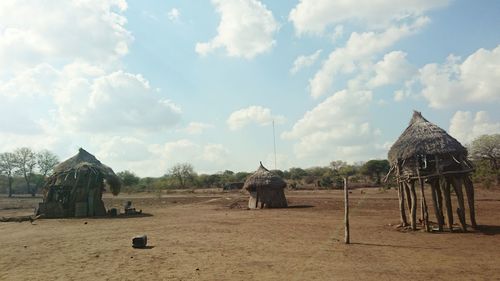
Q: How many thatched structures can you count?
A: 3